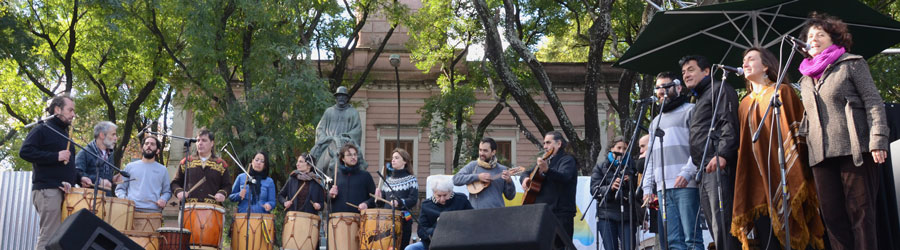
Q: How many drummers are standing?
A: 8